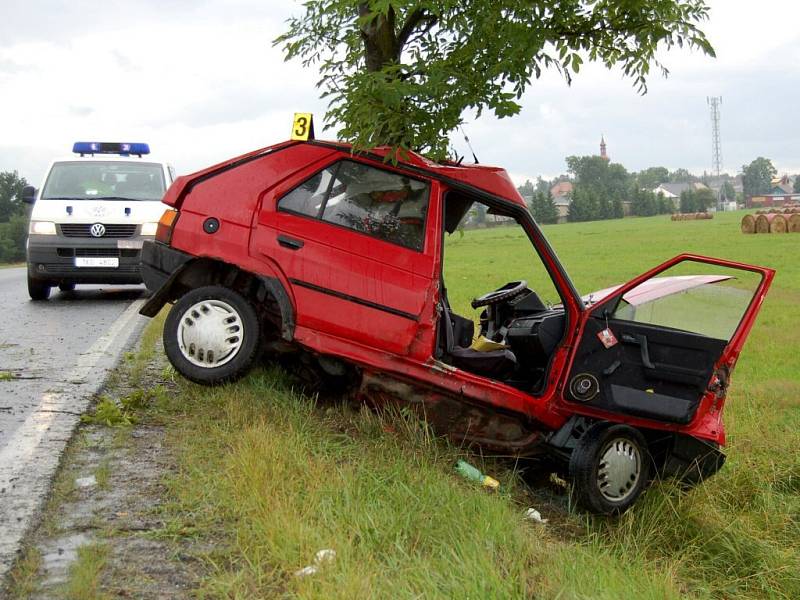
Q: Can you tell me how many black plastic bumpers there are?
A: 3